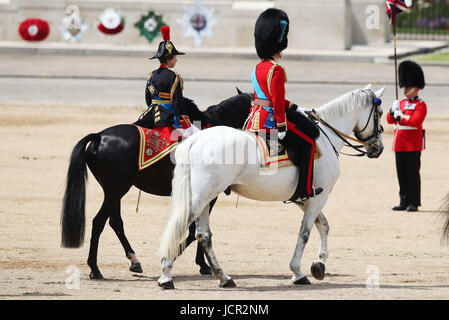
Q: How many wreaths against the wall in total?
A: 5